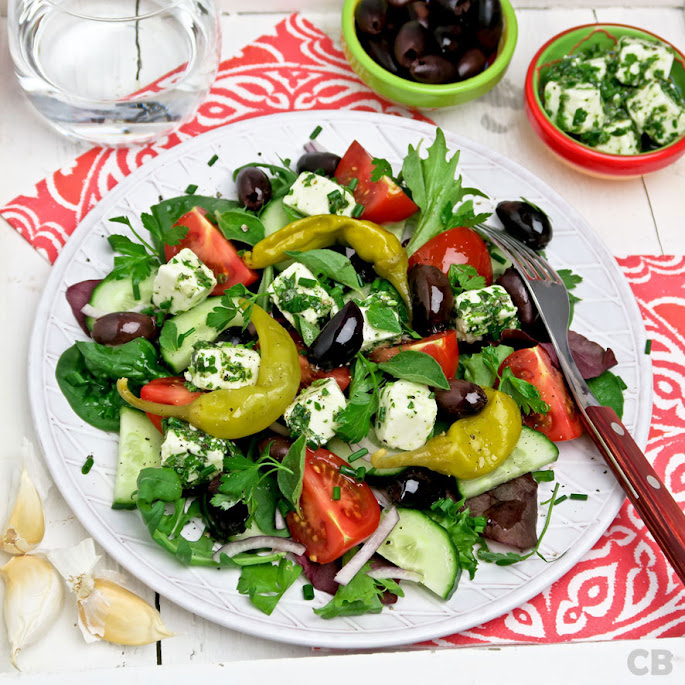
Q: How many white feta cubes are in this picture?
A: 14